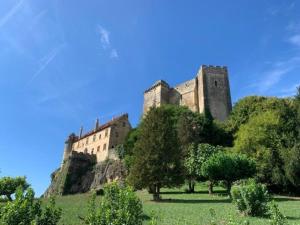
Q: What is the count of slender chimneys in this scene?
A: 2